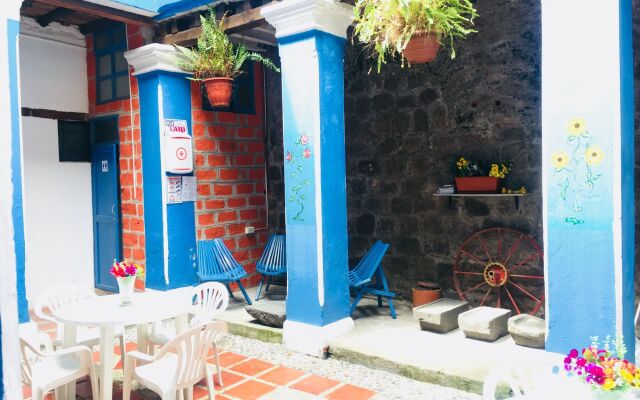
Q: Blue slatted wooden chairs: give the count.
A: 3